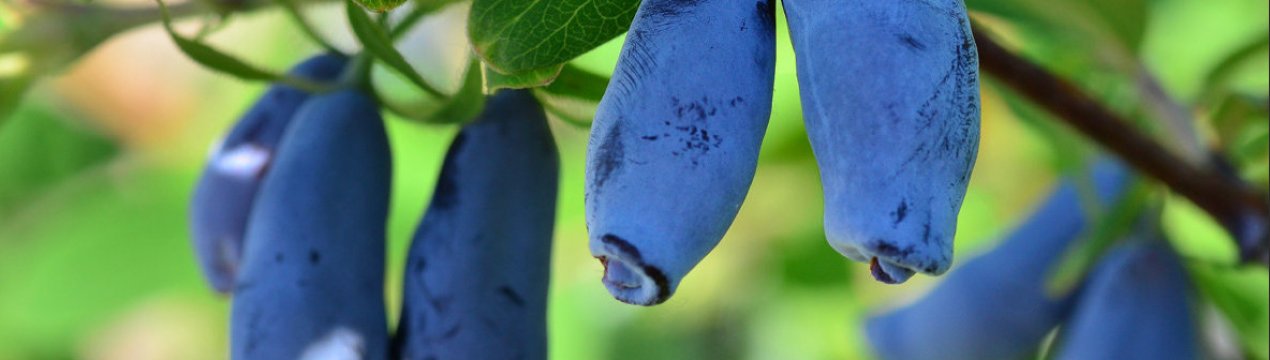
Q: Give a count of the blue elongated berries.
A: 7